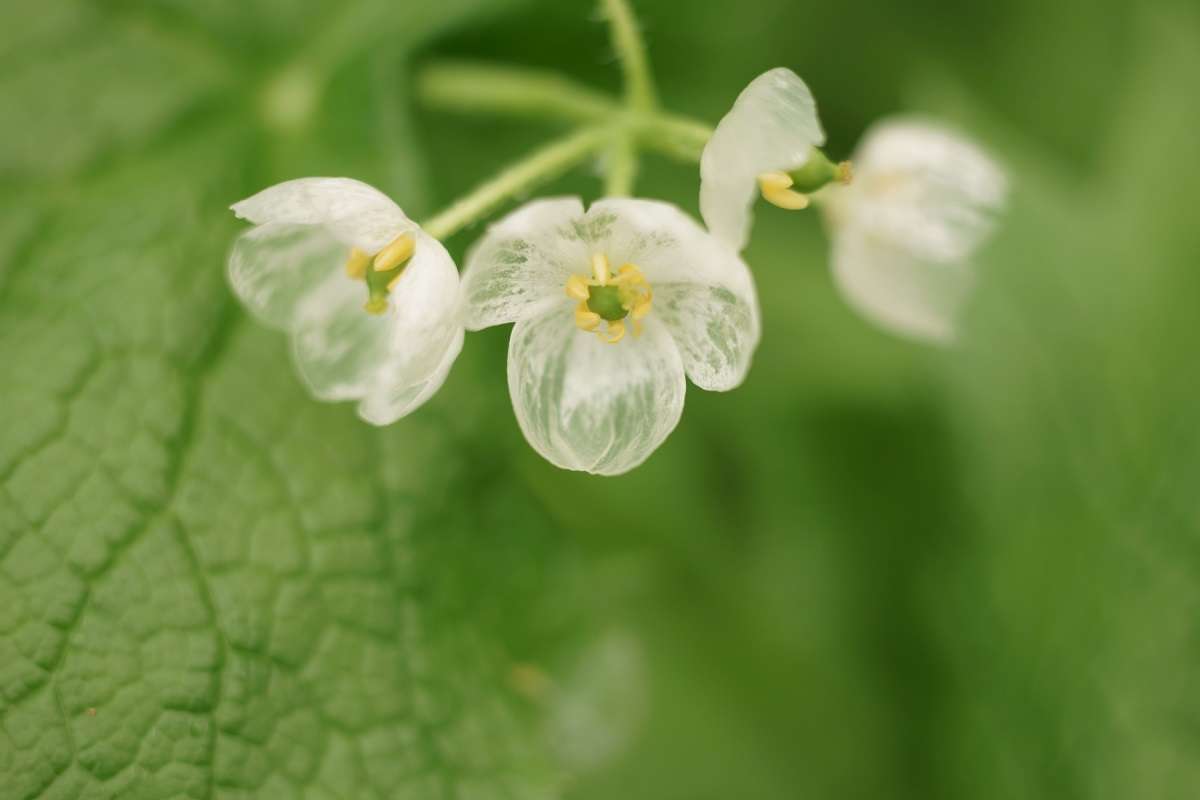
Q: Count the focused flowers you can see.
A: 3